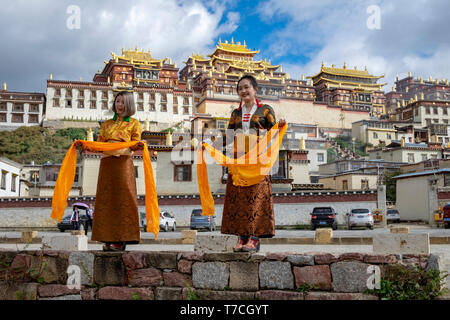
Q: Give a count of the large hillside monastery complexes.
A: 1